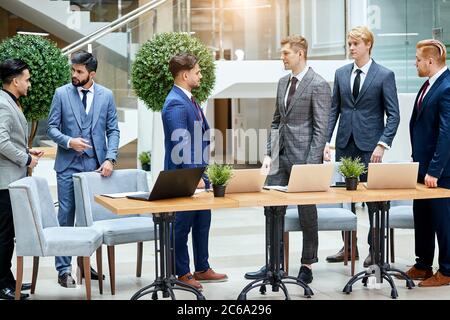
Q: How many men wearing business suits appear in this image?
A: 6